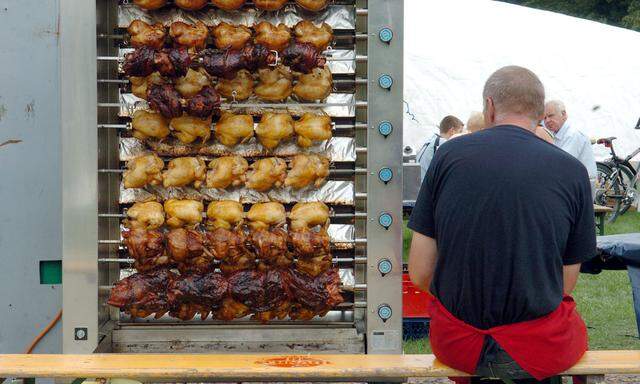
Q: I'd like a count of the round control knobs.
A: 7